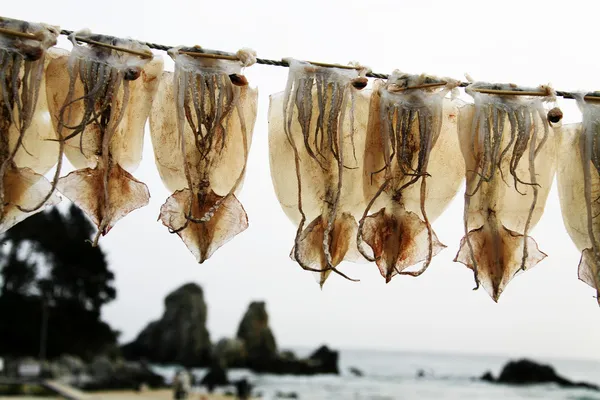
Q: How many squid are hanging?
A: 7